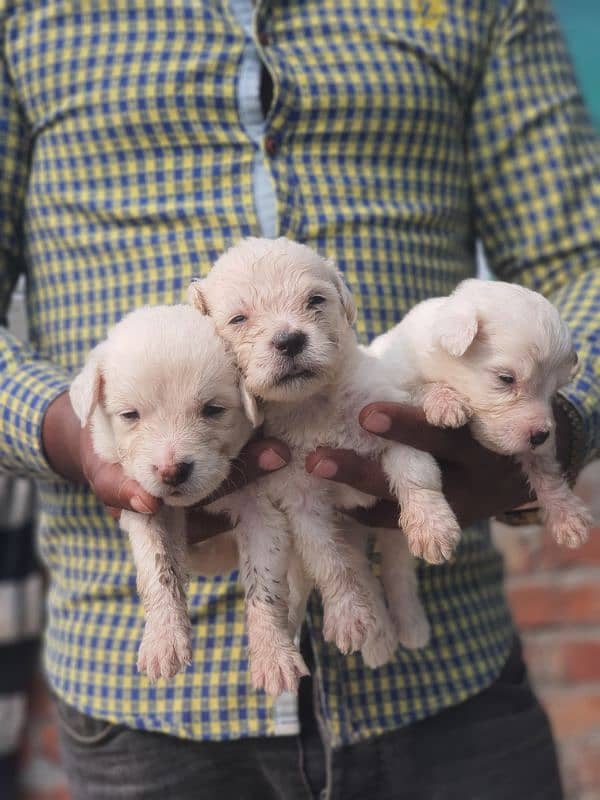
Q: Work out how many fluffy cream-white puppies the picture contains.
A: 3